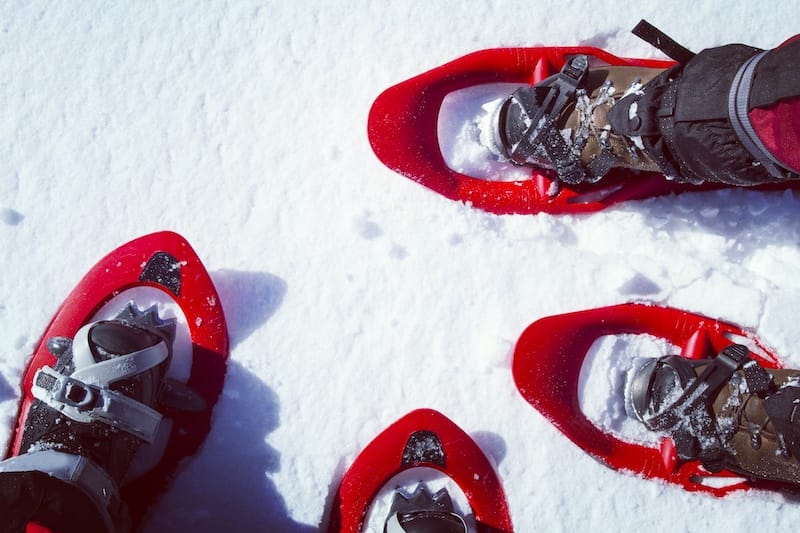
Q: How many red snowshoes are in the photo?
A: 4